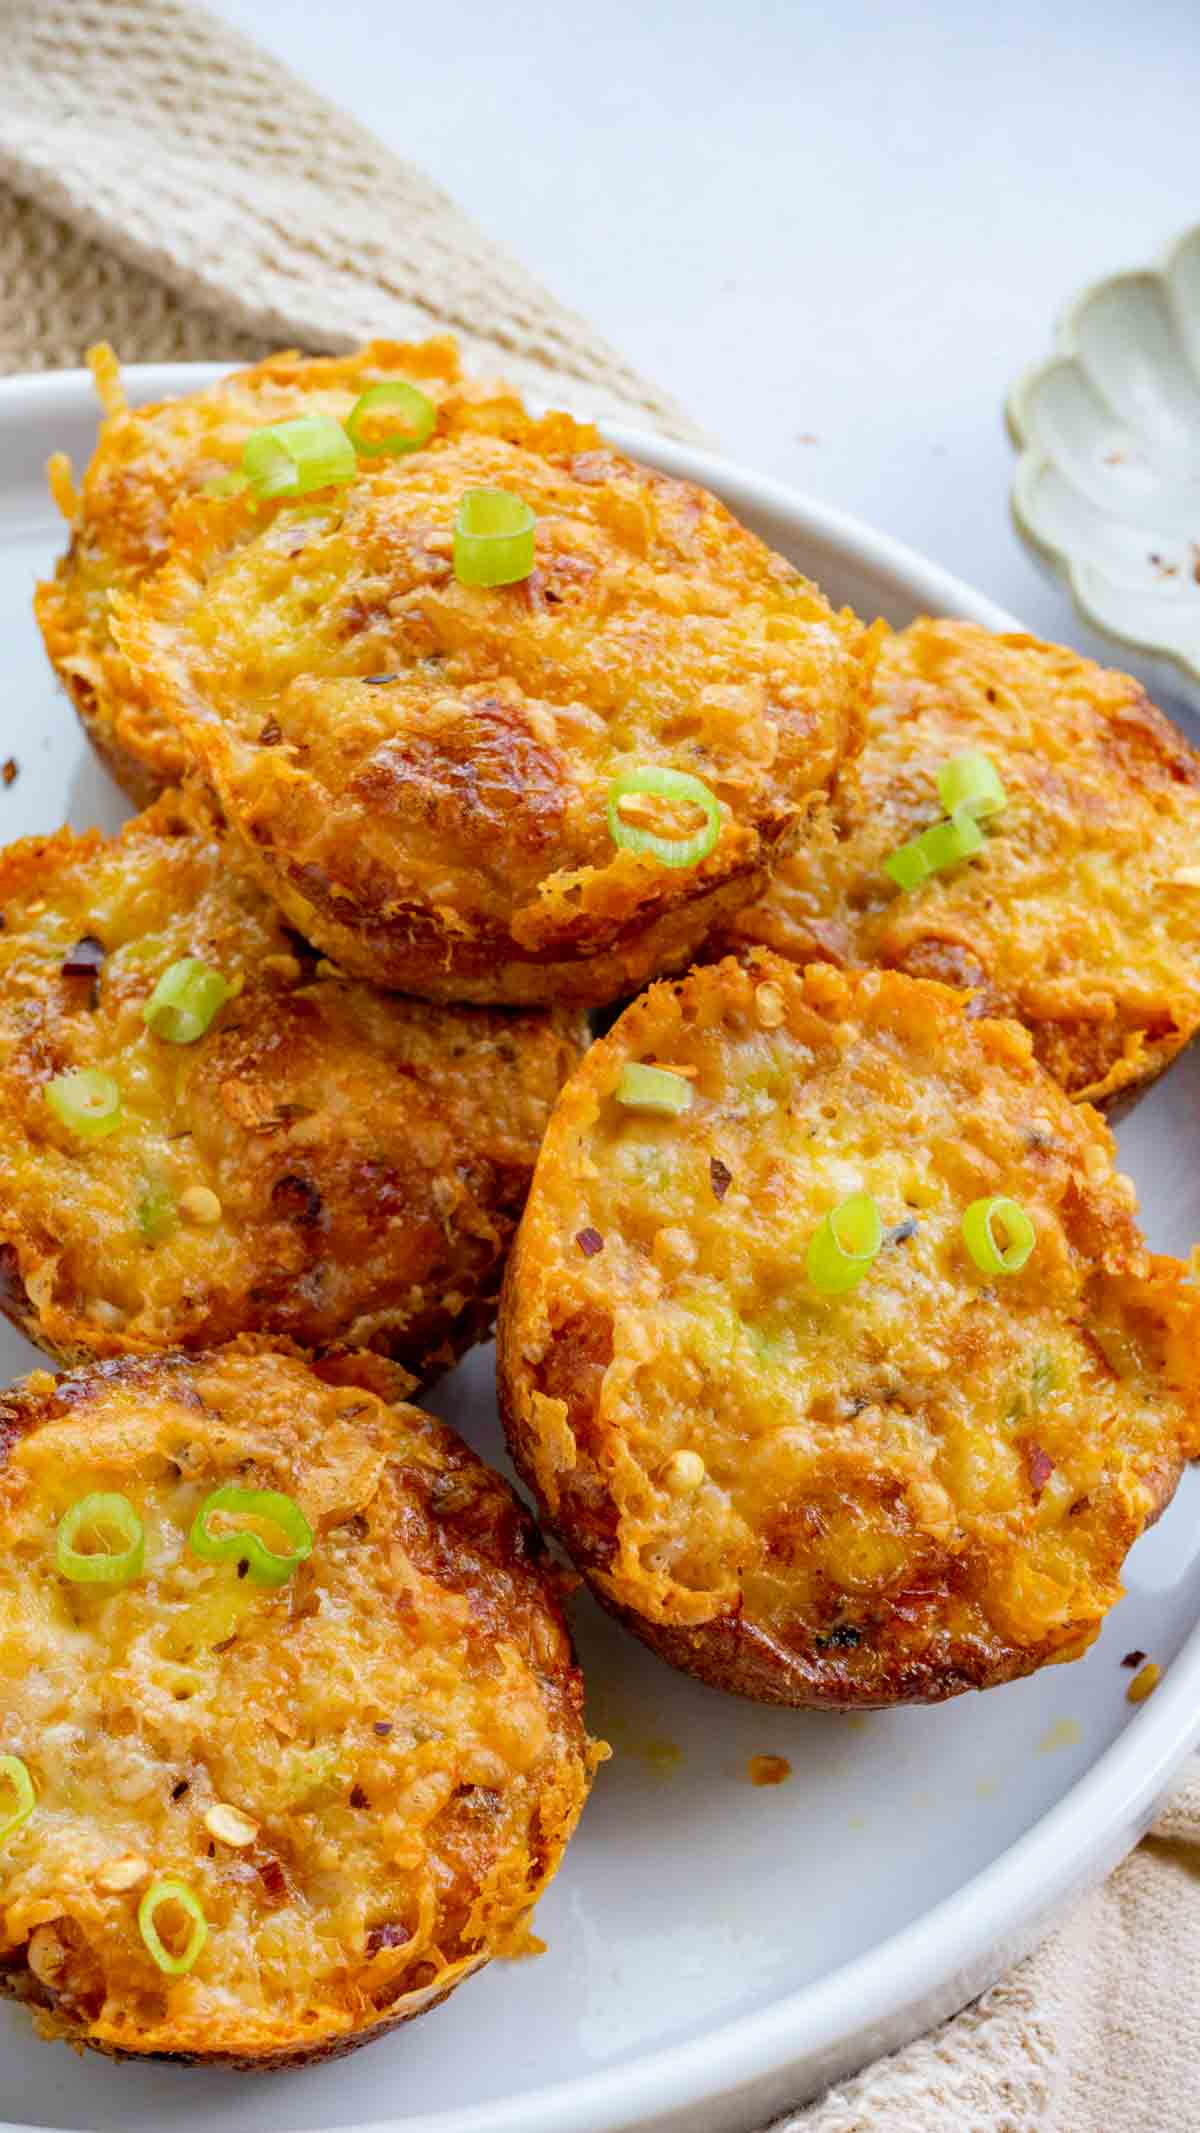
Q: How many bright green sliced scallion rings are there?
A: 15